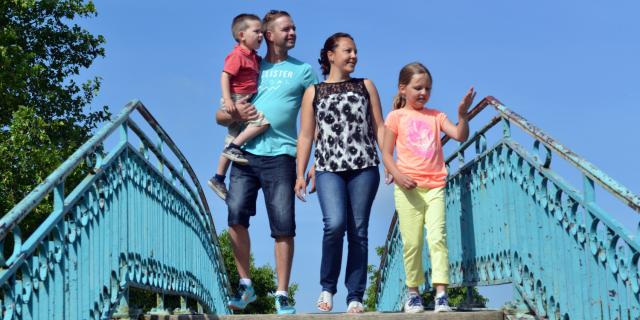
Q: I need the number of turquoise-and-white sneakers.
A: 2